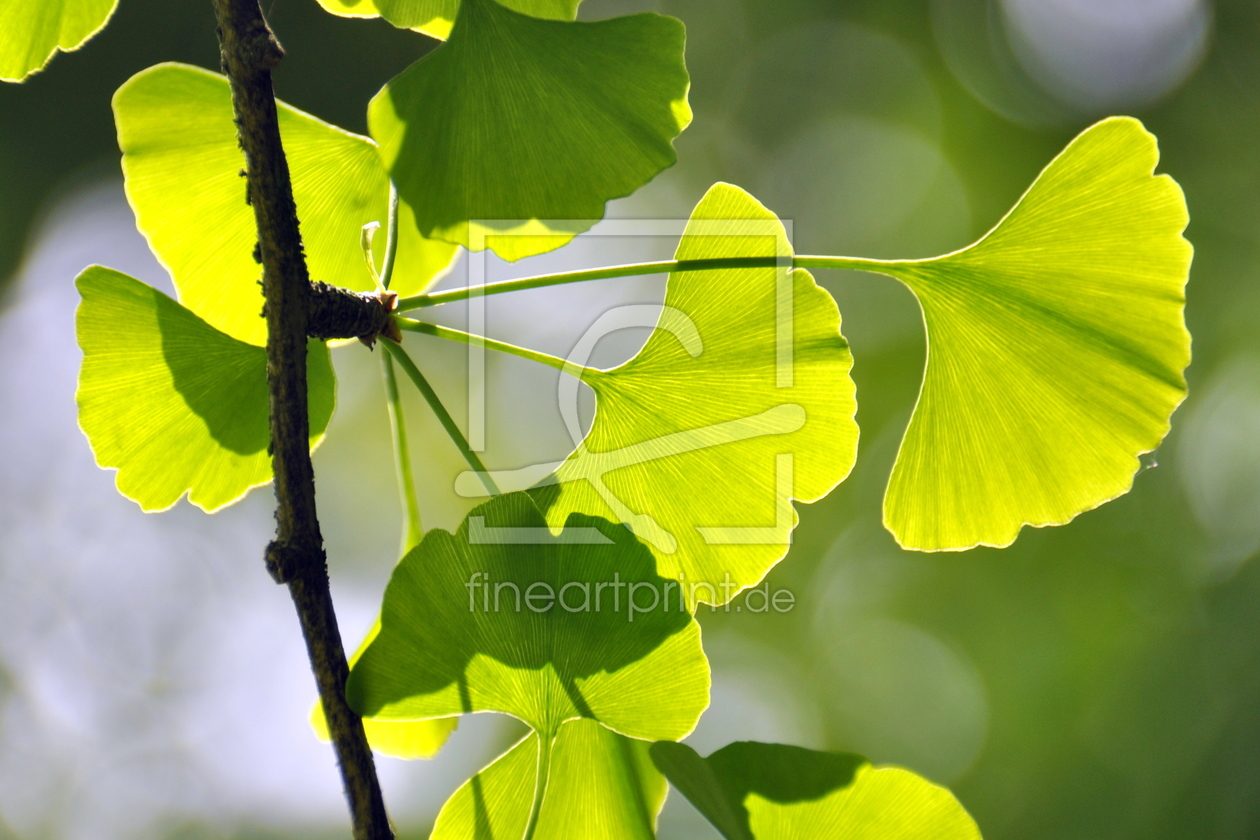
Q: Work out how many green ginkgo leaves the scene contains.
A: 11